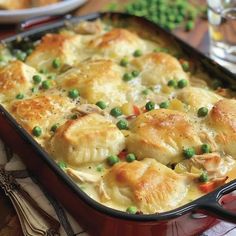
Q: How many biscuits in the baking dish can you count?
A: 11